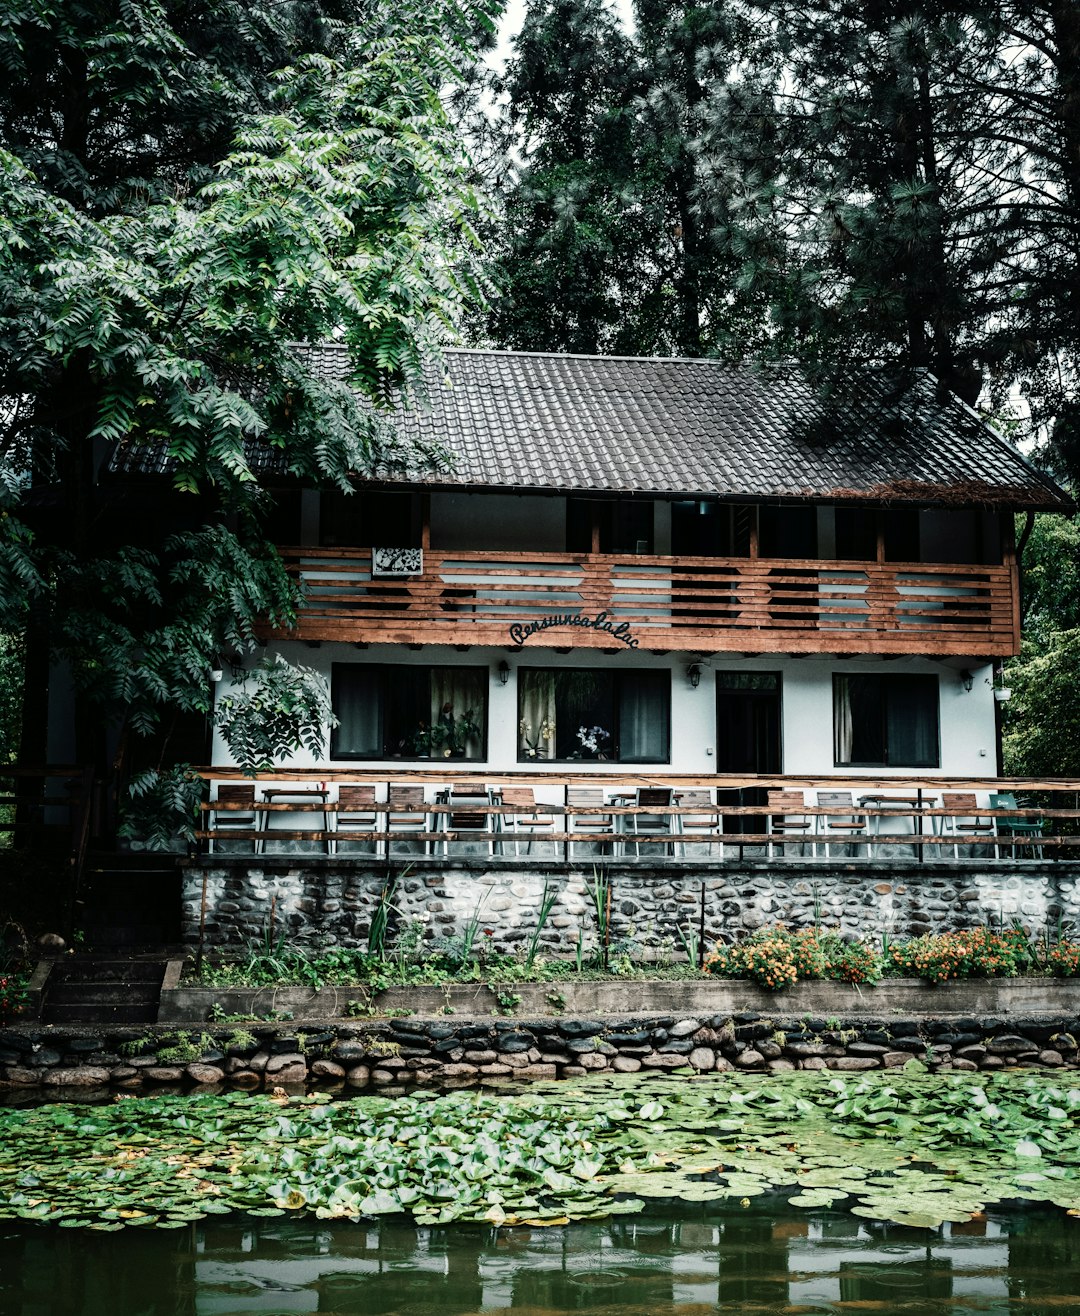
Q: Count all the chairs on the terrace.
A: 12